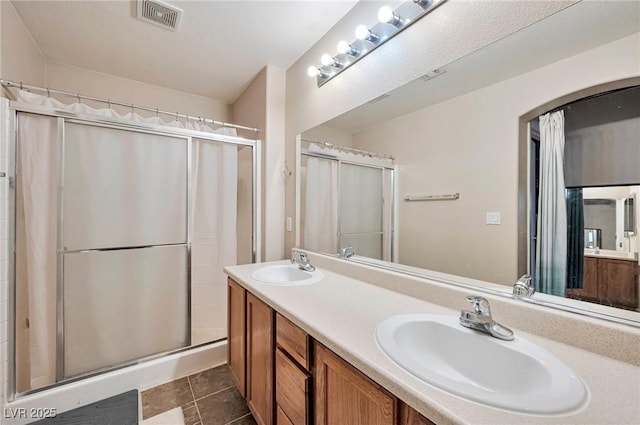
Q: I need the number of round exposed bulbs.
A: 5